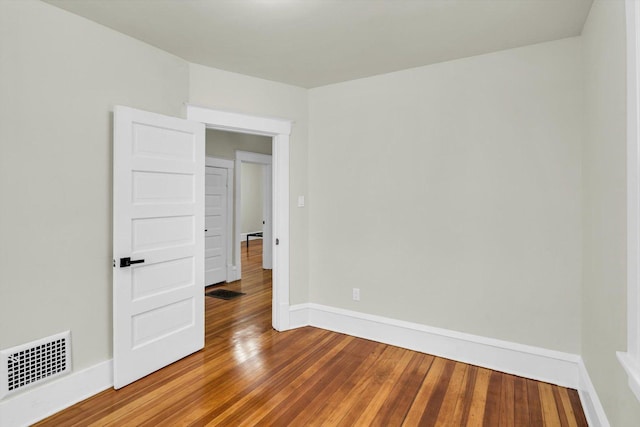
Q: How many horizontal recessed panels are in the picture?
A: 10